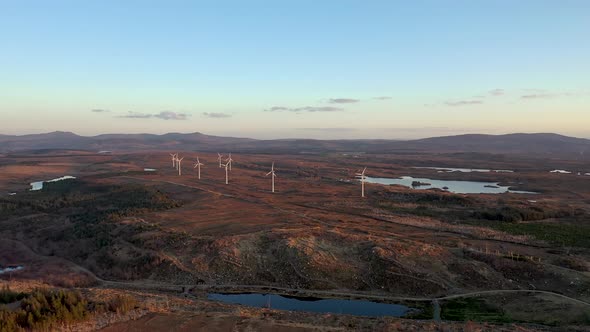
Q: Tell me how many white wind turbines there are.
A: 9